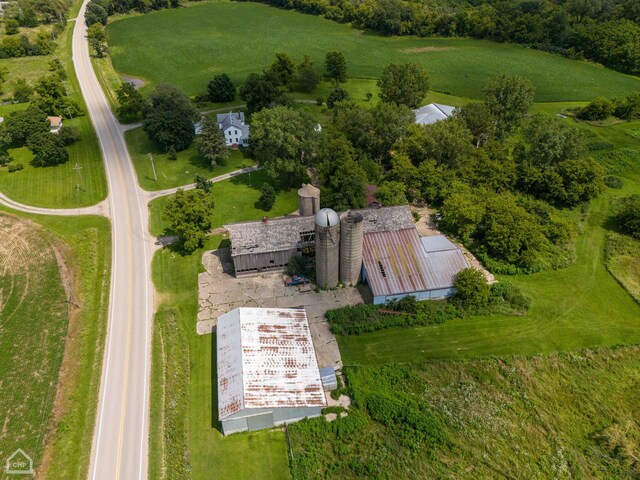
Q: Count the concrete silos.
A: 3